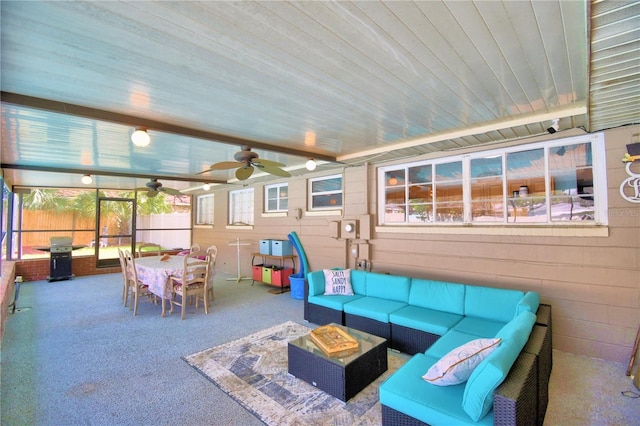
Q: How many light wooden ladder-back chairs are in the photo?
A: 6